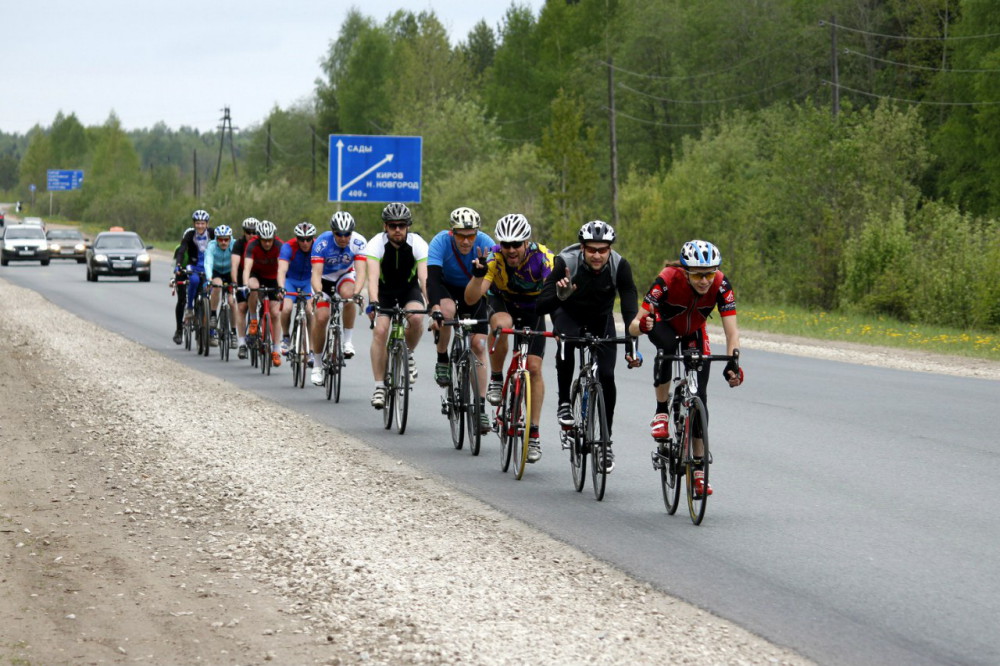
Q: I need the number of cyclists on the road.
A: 12